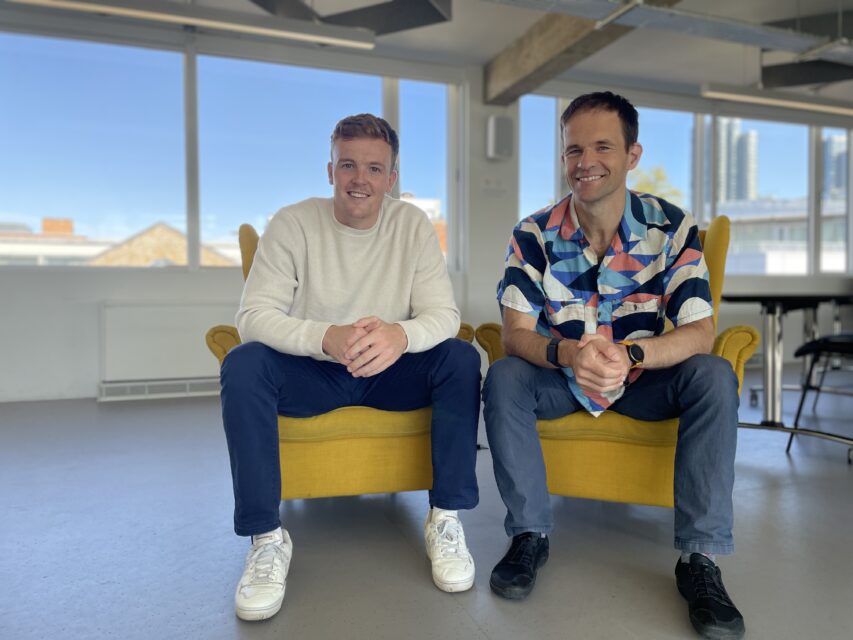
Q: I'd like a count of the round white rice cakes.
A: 0